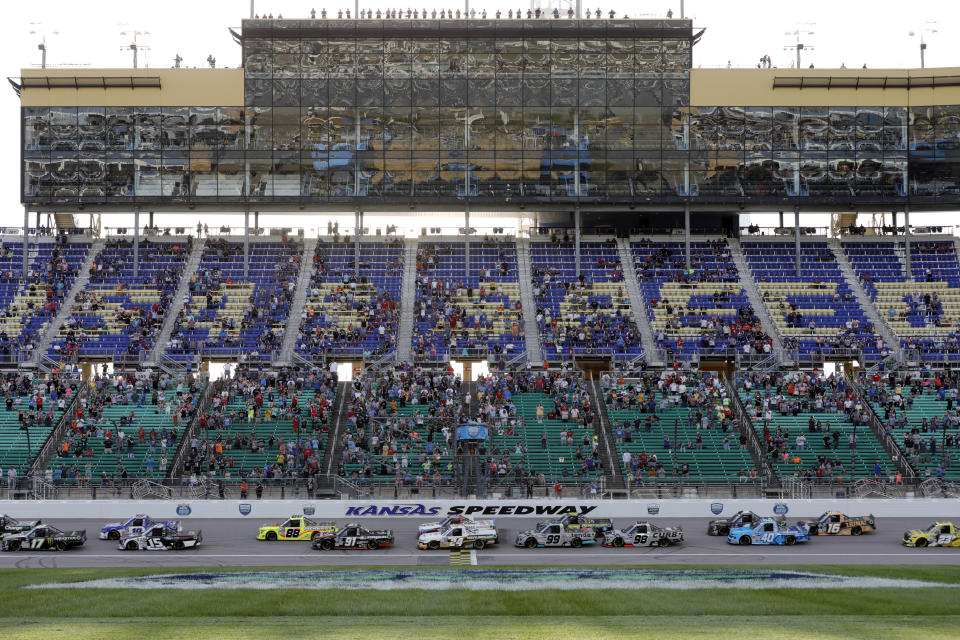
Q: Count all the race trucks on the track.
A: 15